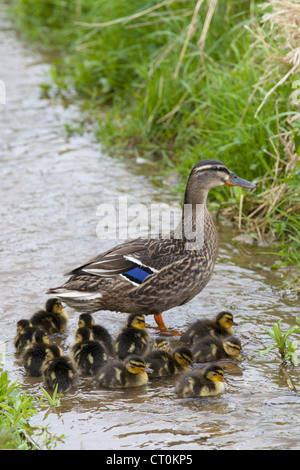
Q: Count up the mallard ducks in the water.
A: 14